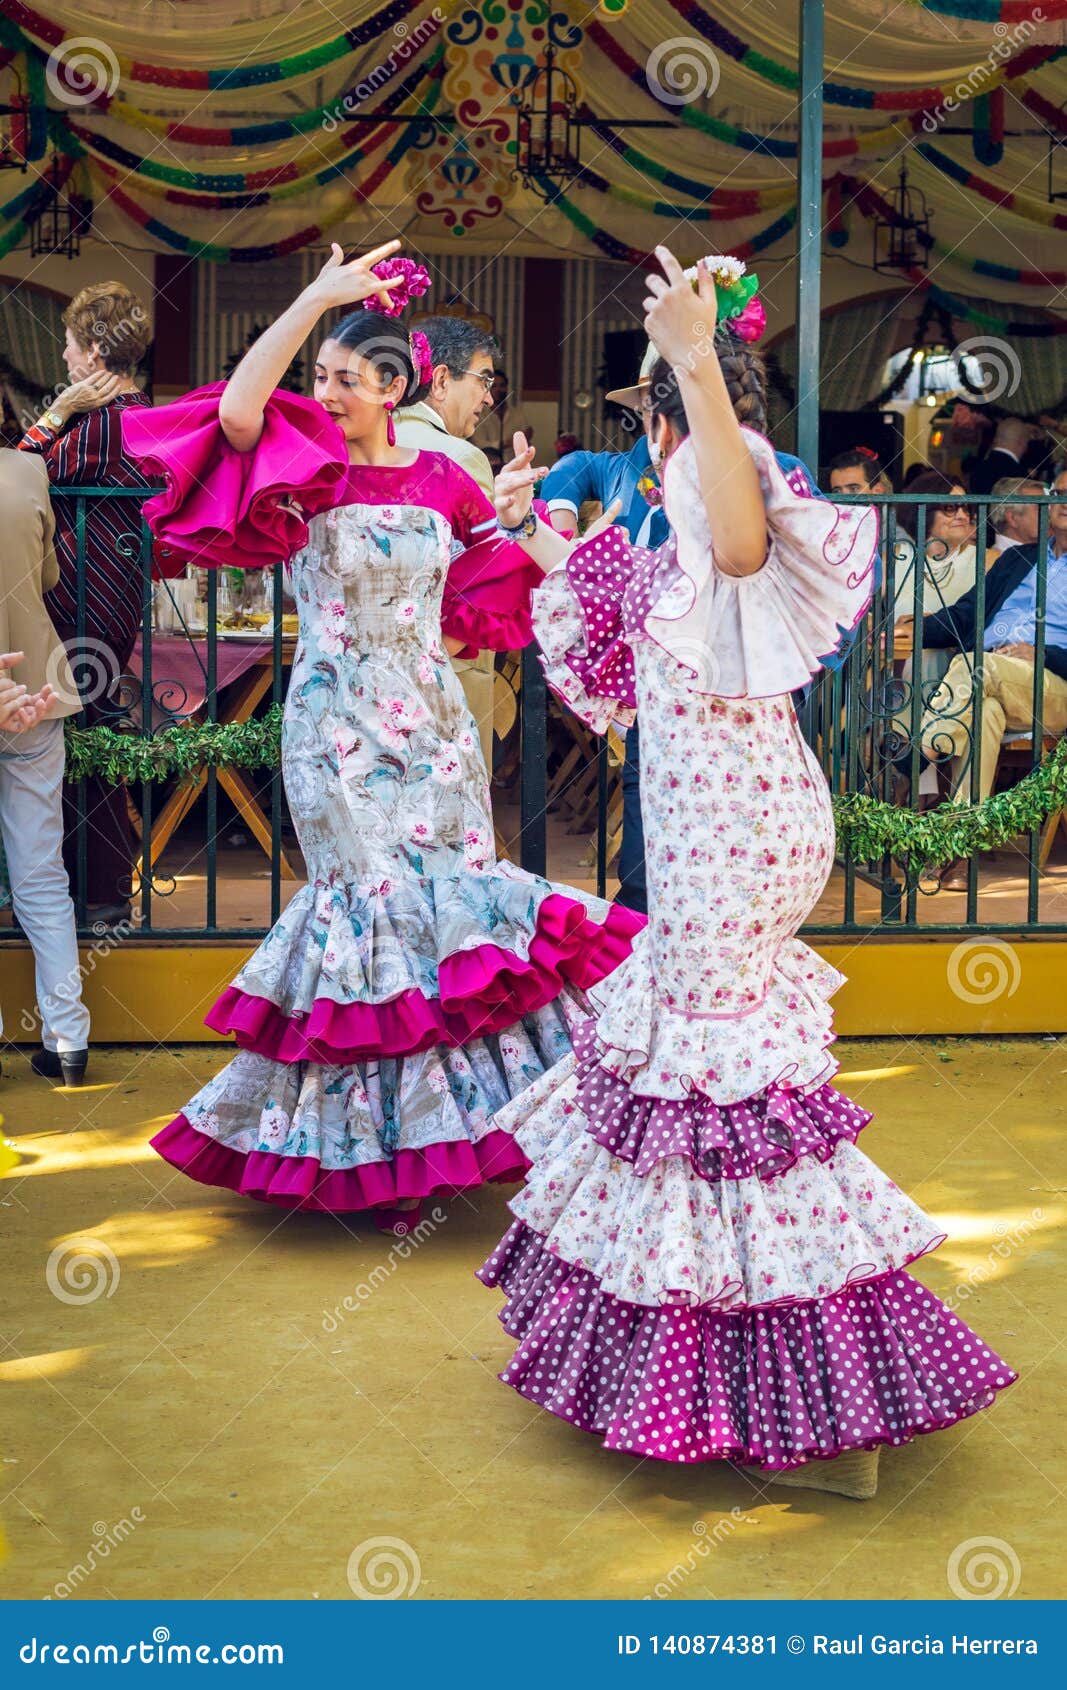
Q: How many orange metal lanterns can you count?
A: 0